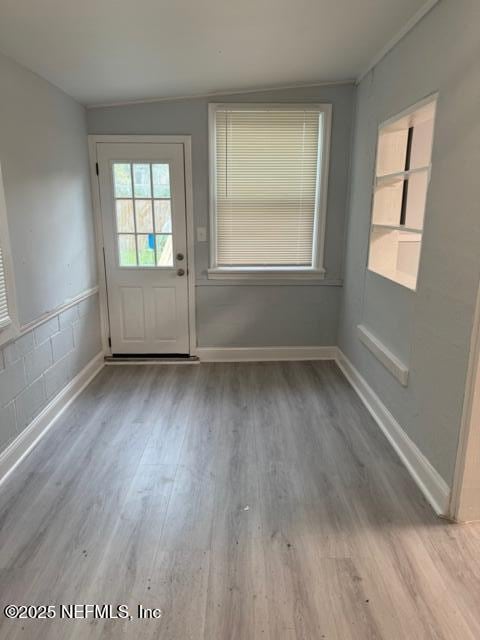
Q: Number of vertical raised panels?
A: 2